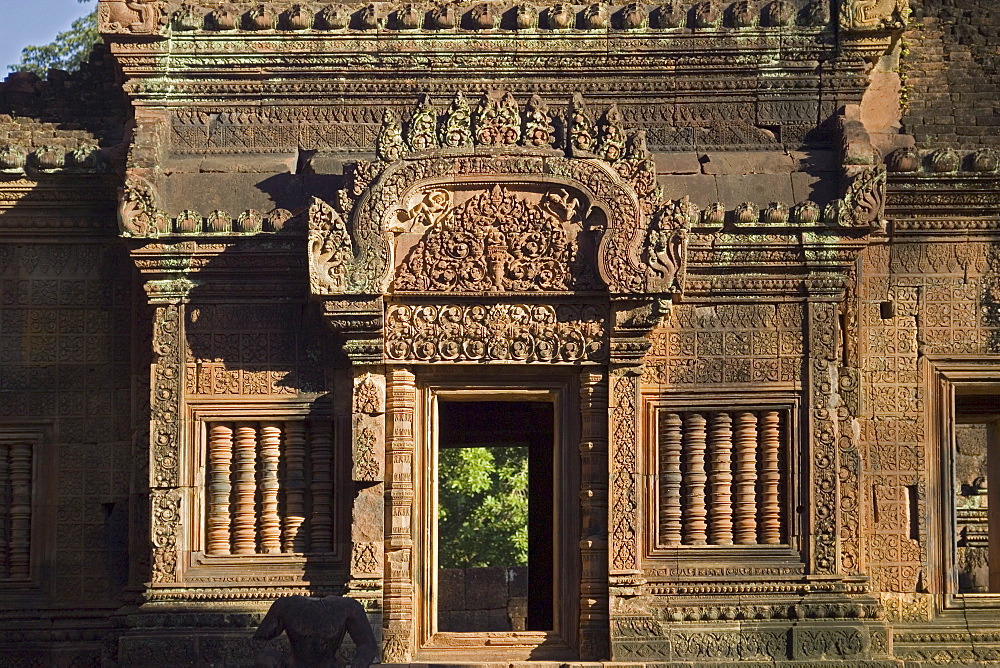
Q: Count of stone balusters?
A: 12